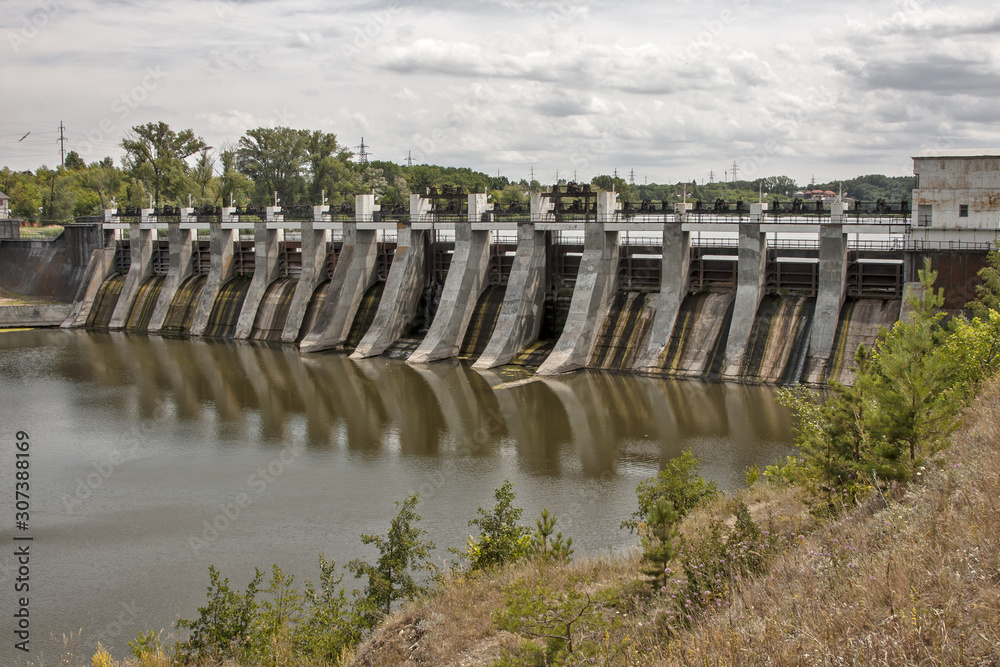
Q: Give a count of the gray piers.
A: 14